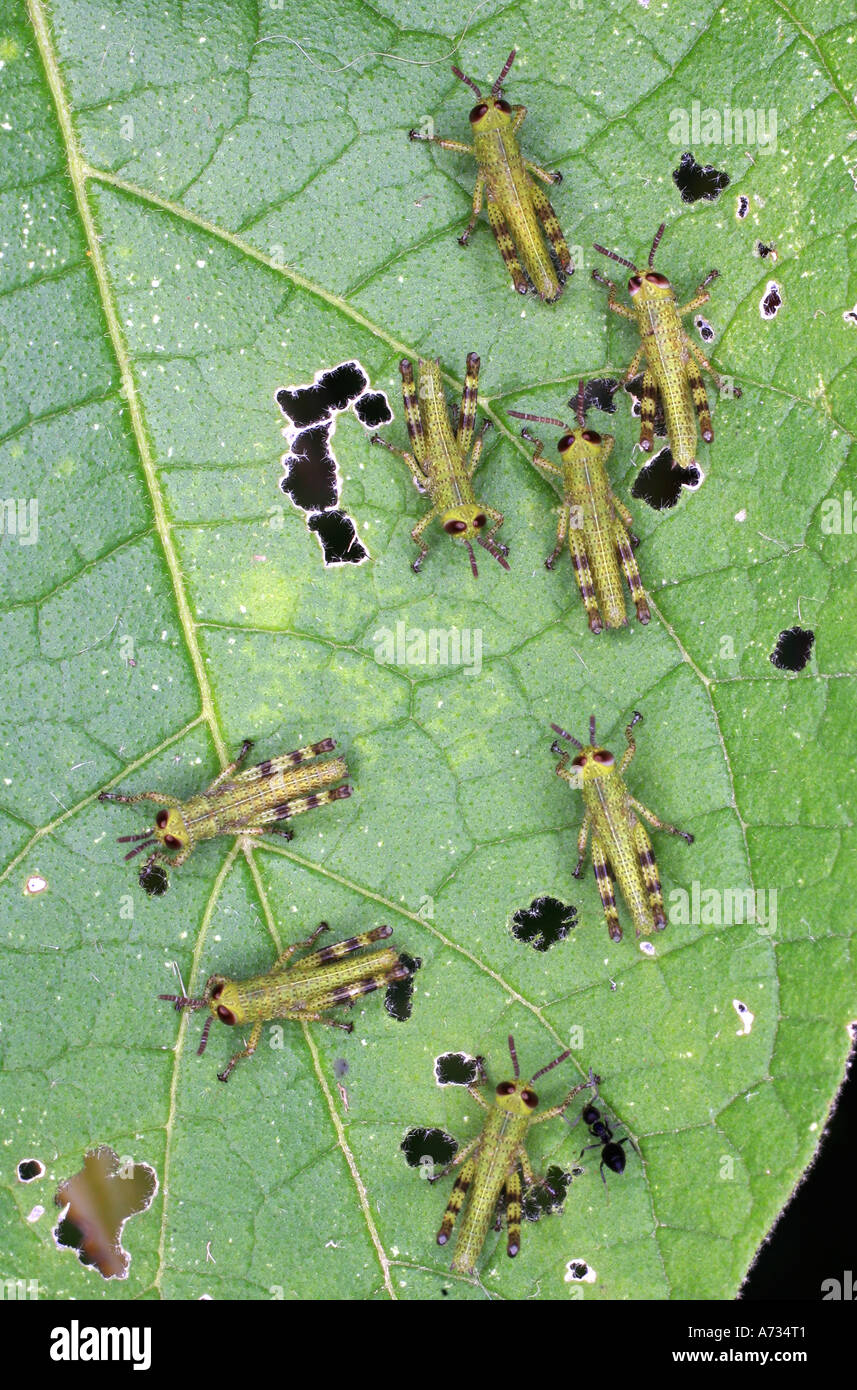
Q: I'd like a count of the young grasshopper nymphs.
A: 8